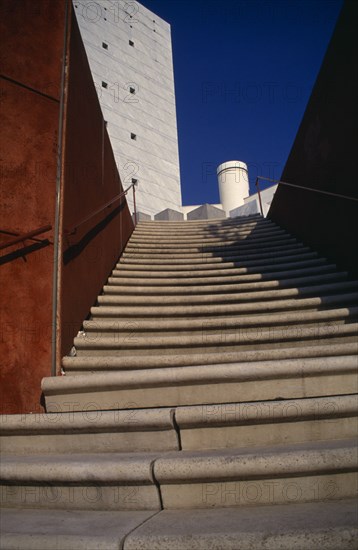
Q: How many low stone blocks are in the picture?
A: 4